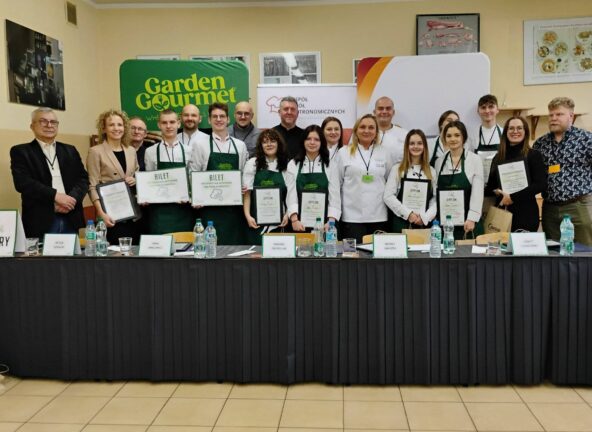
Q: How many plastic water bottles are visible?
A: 9